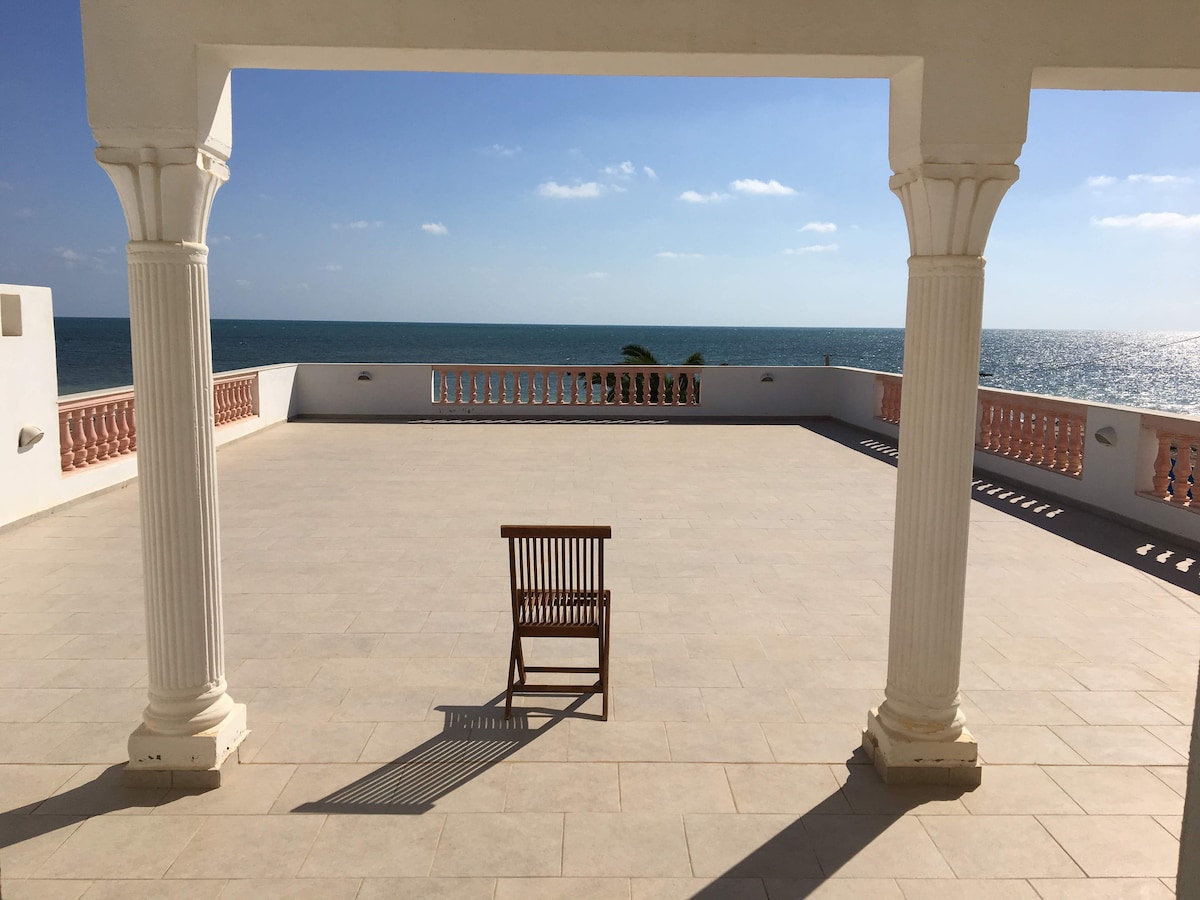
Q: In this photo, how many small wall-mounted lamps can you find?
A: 4